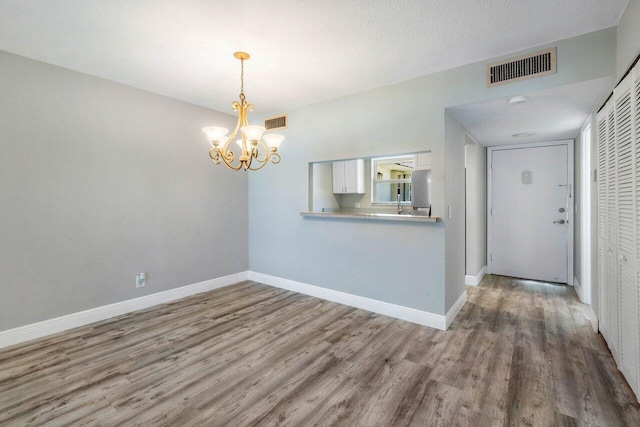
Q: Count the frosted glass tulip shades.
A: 5